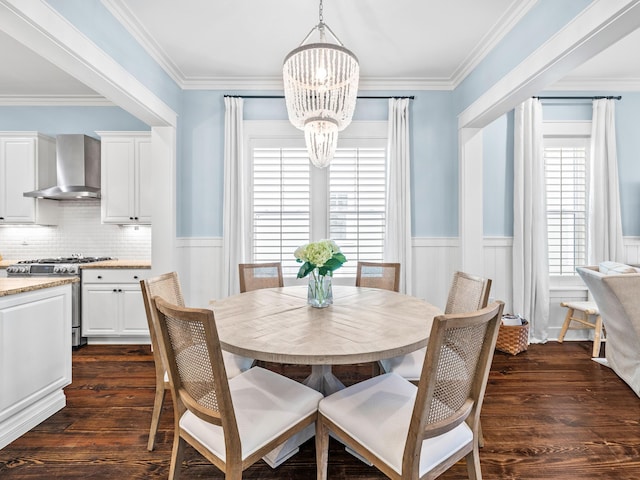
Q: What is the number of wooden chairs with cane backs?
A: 6